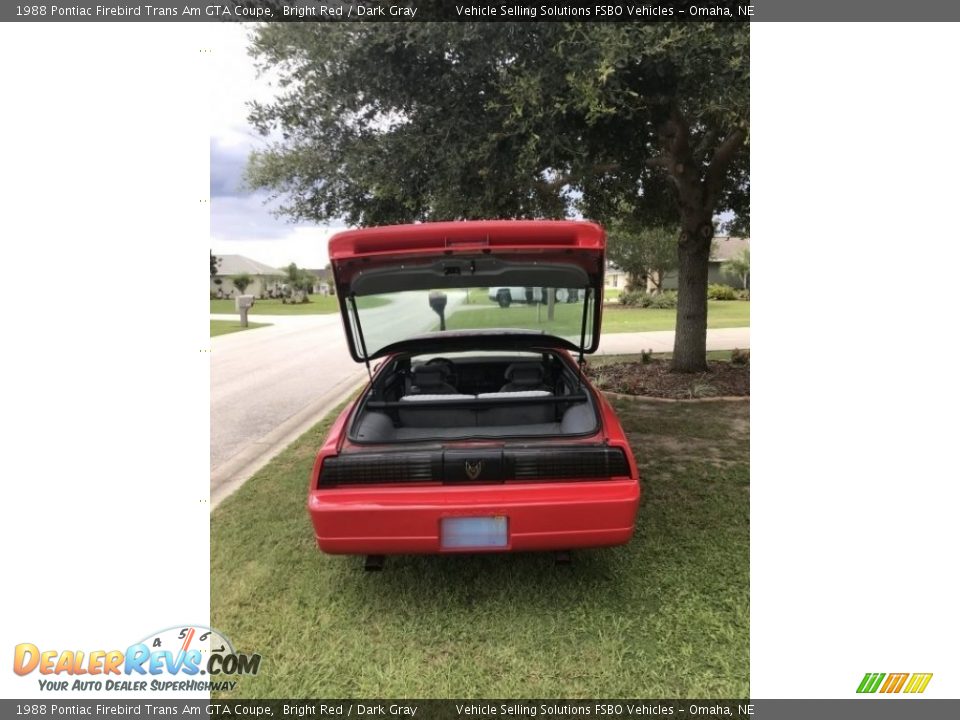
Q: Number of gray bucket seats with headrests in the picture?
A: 2